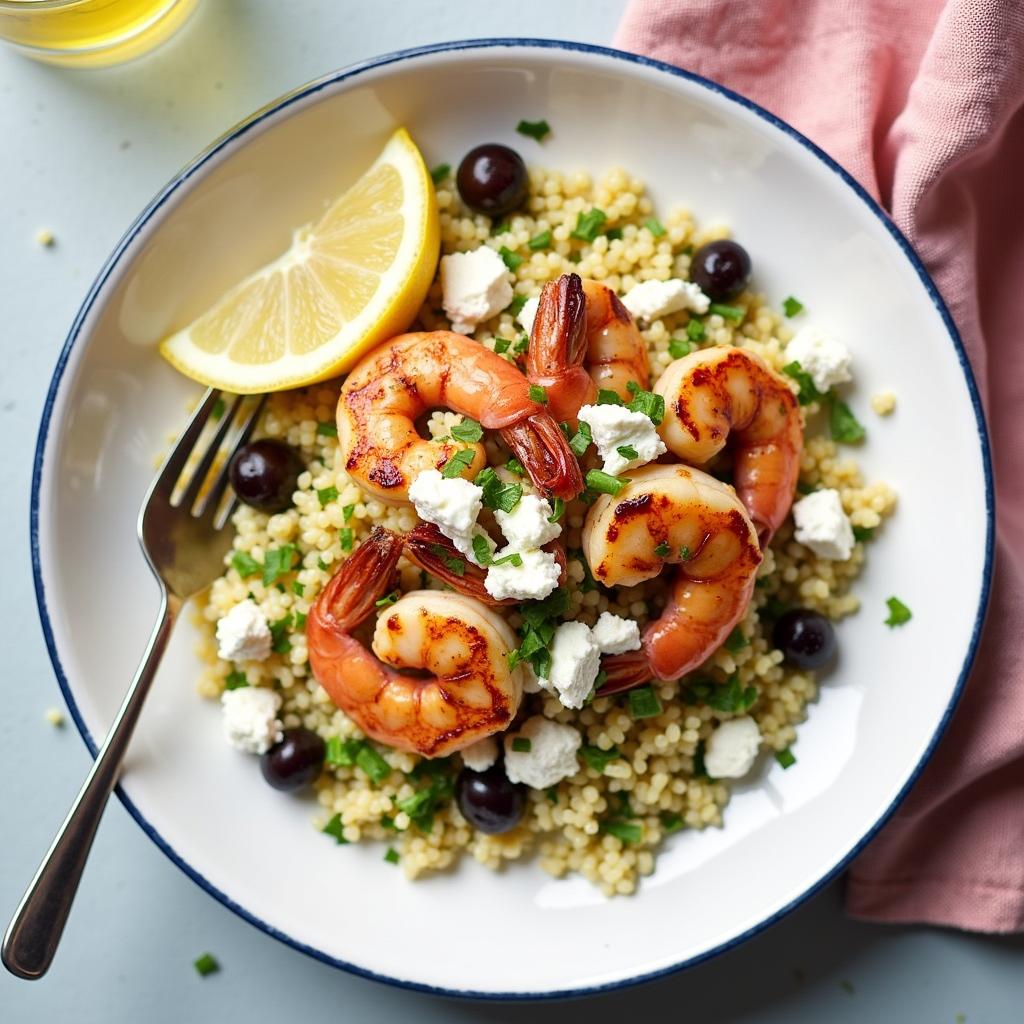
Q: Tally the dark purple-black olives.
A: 6